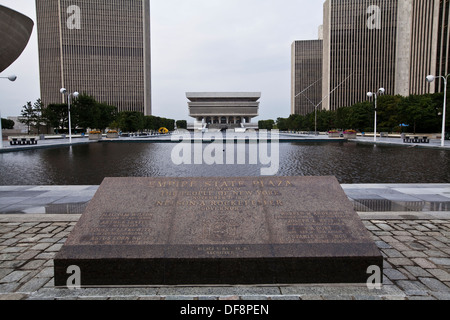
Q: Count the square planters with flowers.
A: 4